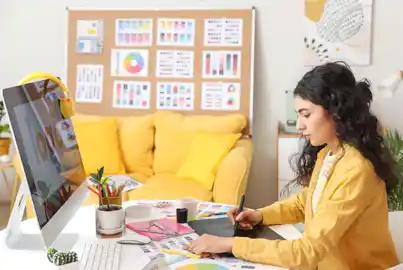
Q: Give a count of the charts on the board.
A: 11